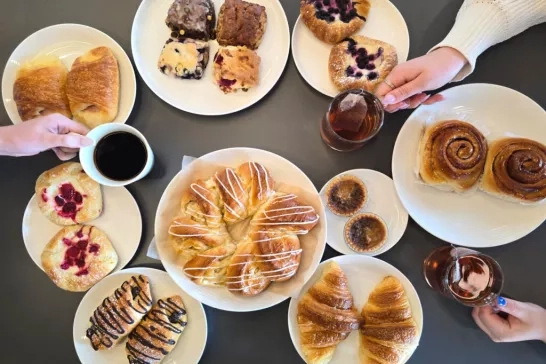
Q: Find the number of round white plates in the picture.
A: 9